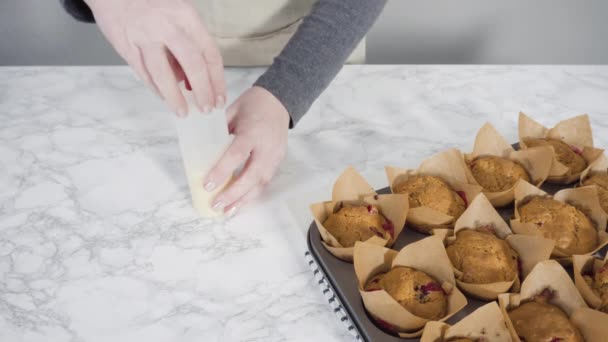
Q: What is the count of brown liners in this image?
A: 11